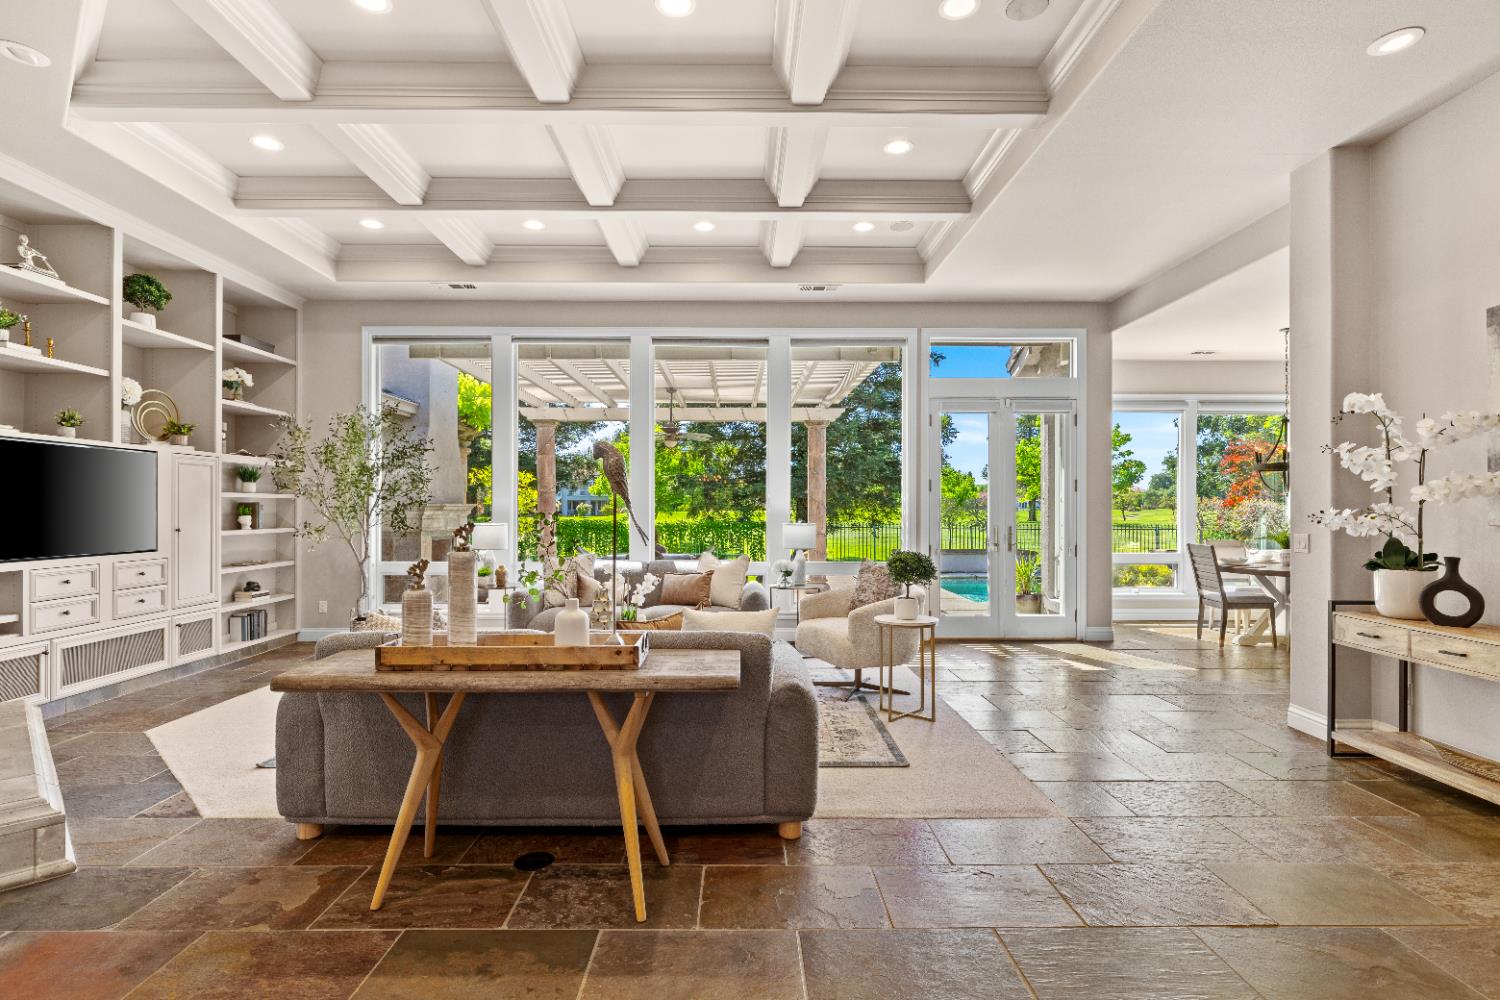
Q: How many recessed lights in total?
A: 11